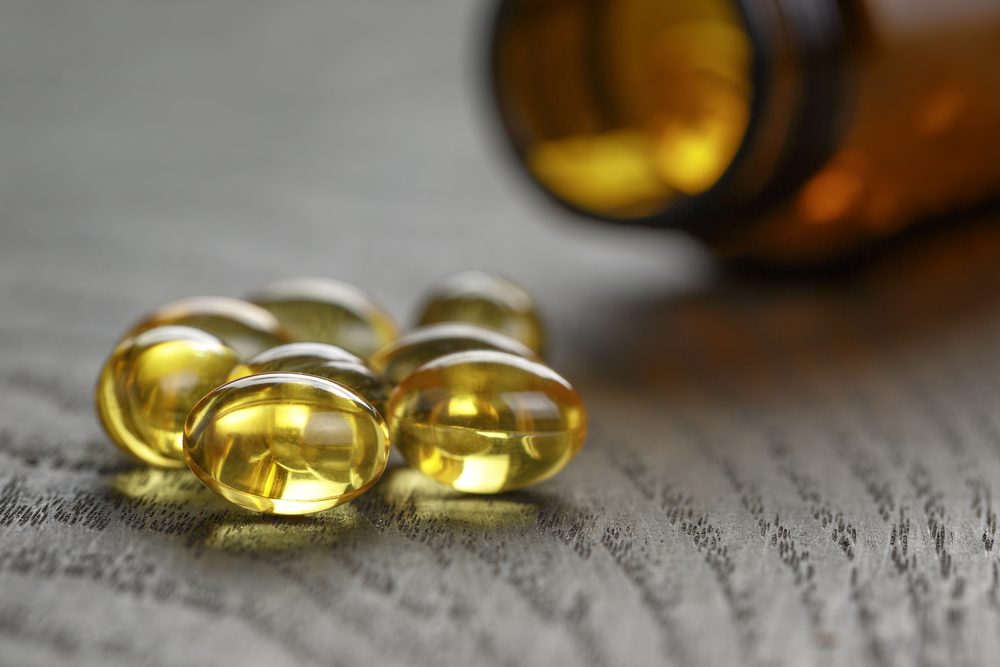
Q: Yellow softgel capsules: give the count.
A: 8